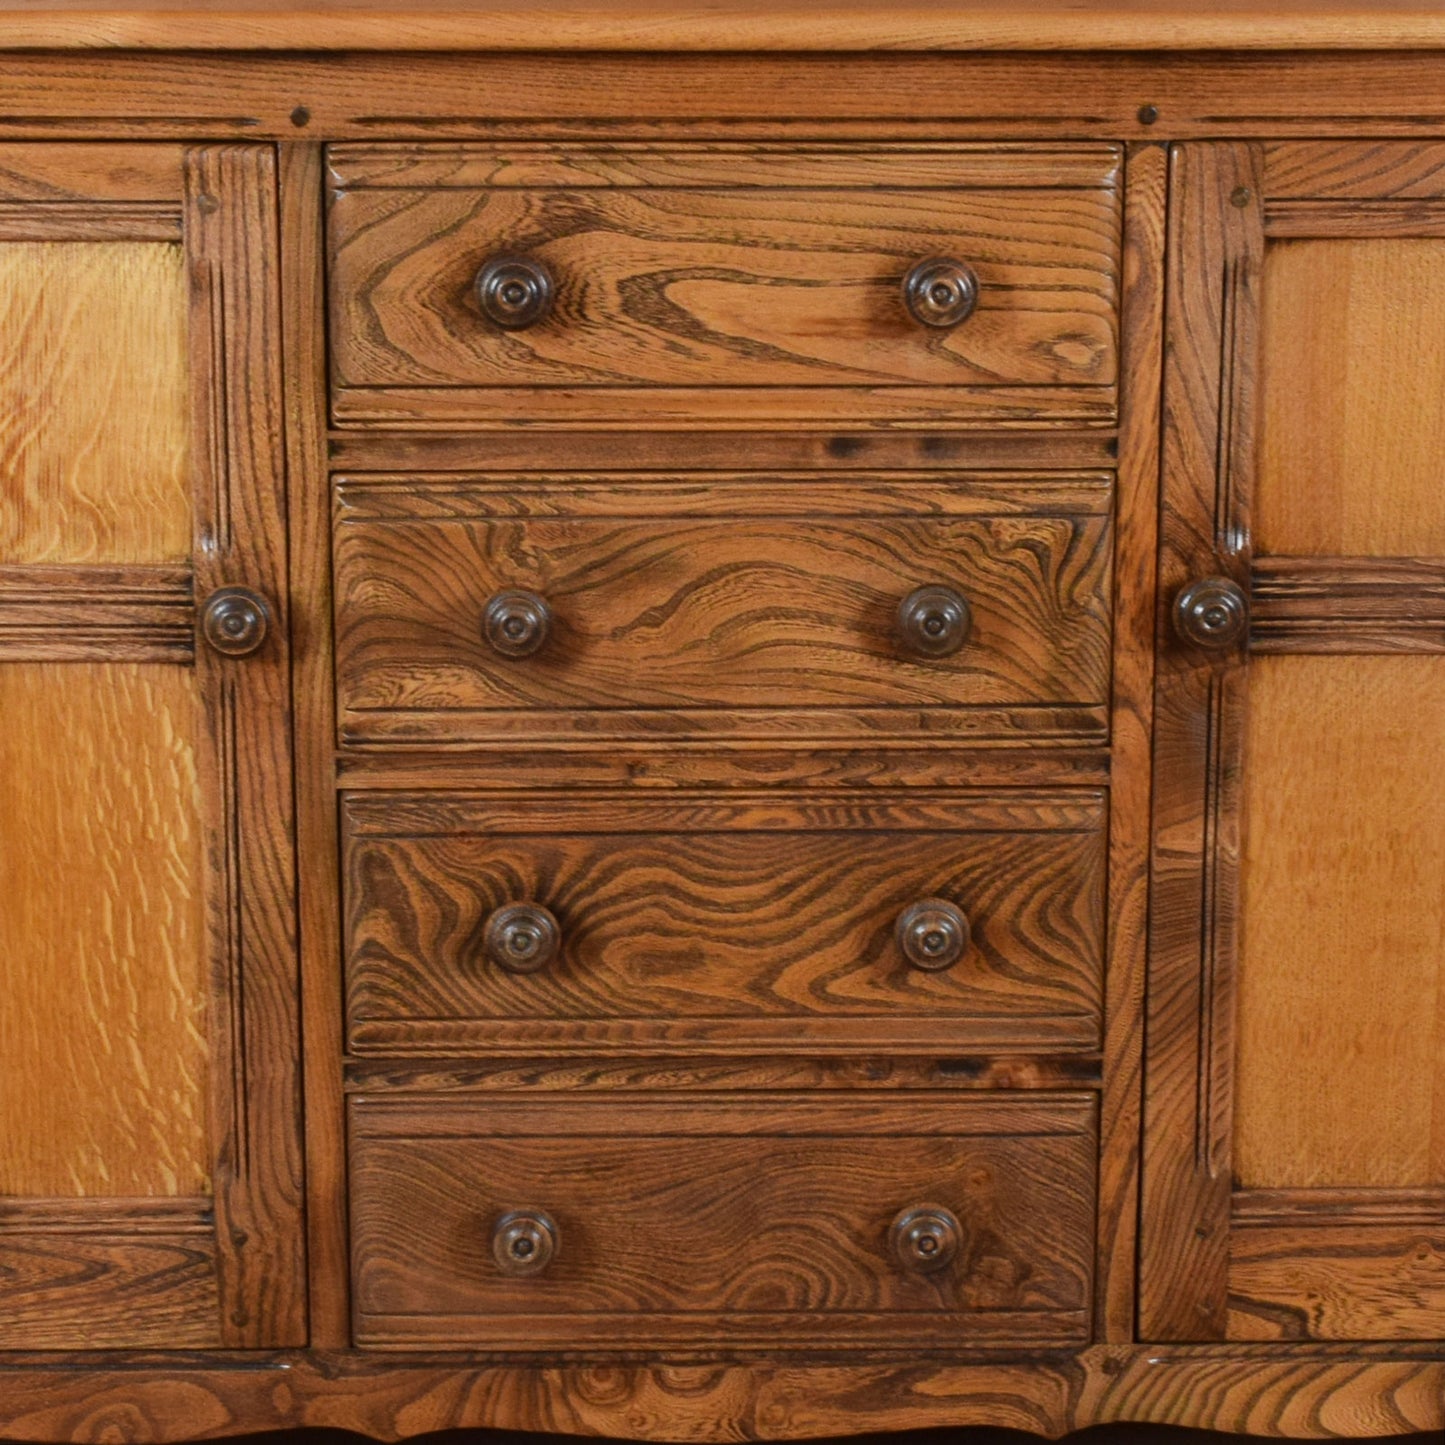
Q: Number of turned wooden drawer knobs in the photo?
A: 8